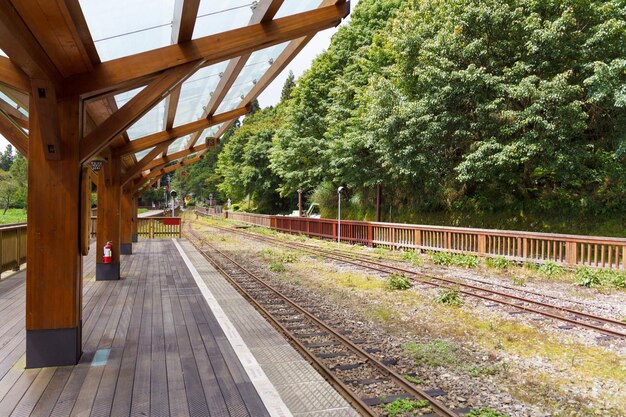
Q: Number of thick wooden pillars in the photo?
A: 4